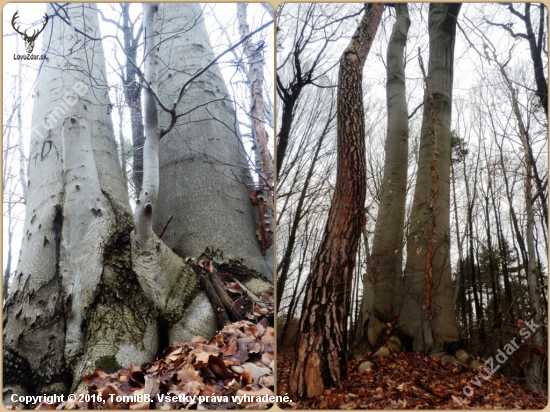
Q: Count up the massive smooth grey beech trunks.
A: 4